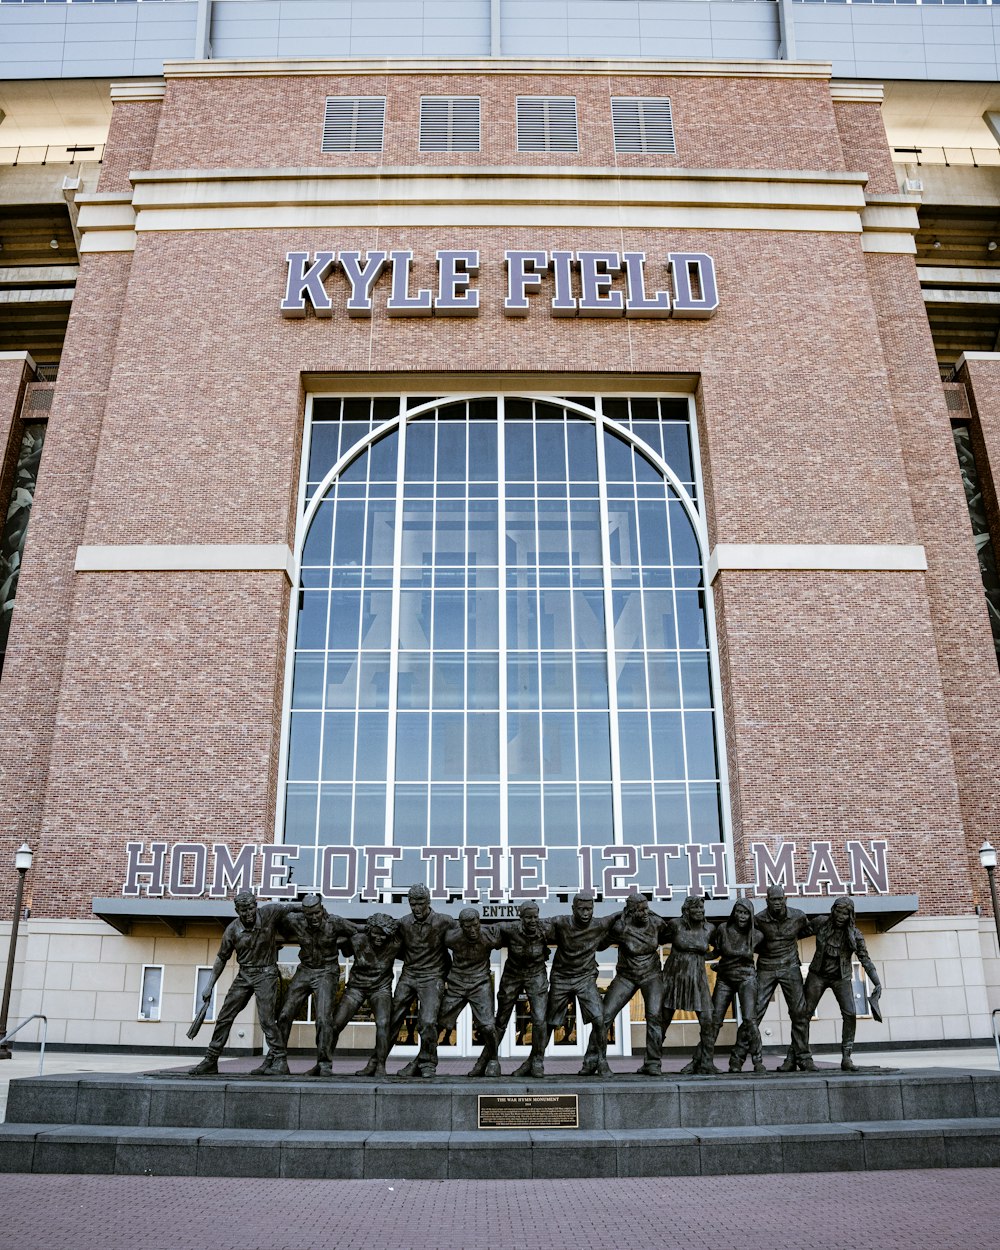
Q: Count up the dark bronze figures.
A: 12